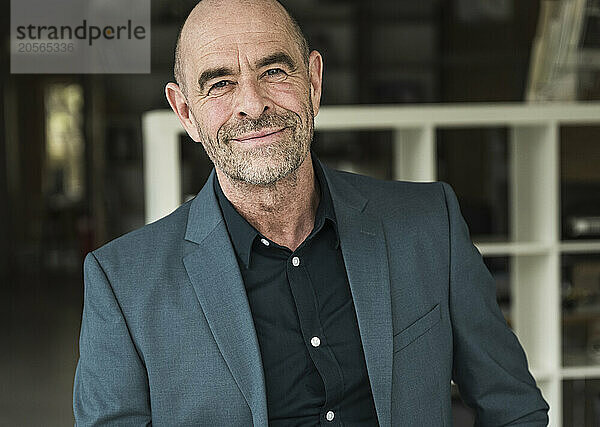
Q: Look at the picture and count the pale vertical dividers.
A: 3